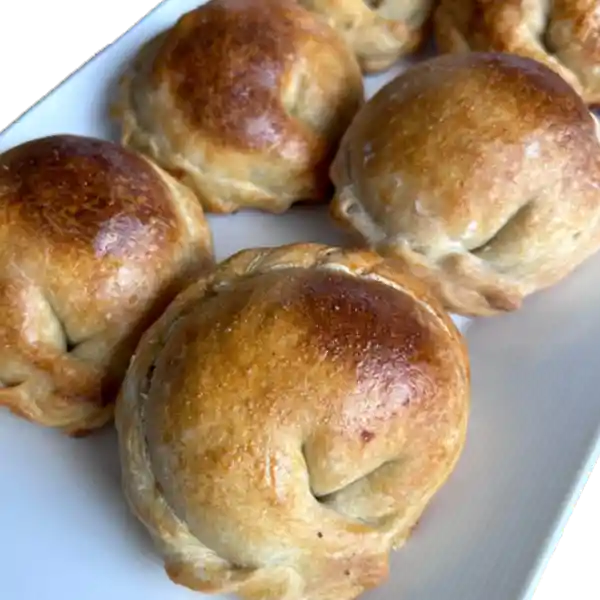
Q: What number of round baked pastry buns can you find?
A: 6